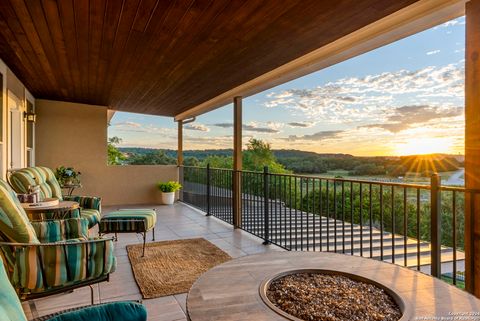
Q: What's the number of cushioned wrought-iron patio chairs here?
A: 3